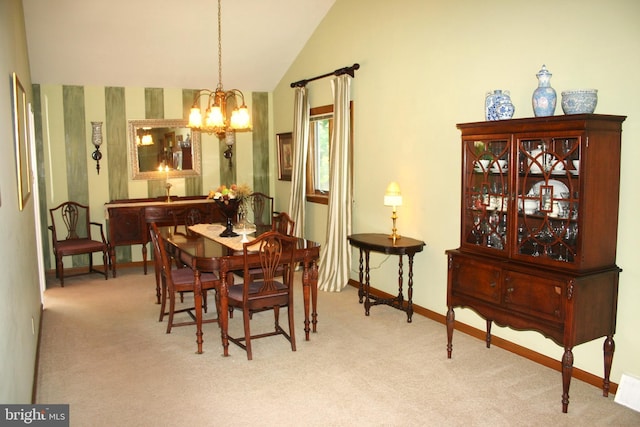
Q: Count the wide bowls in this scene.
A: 1